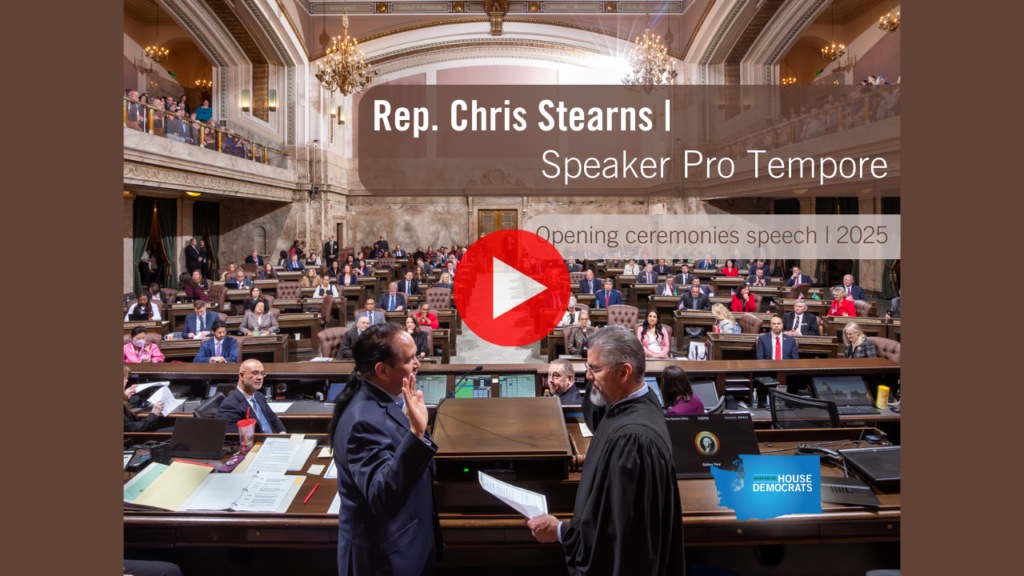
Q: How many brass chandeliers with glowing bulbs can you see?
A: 7